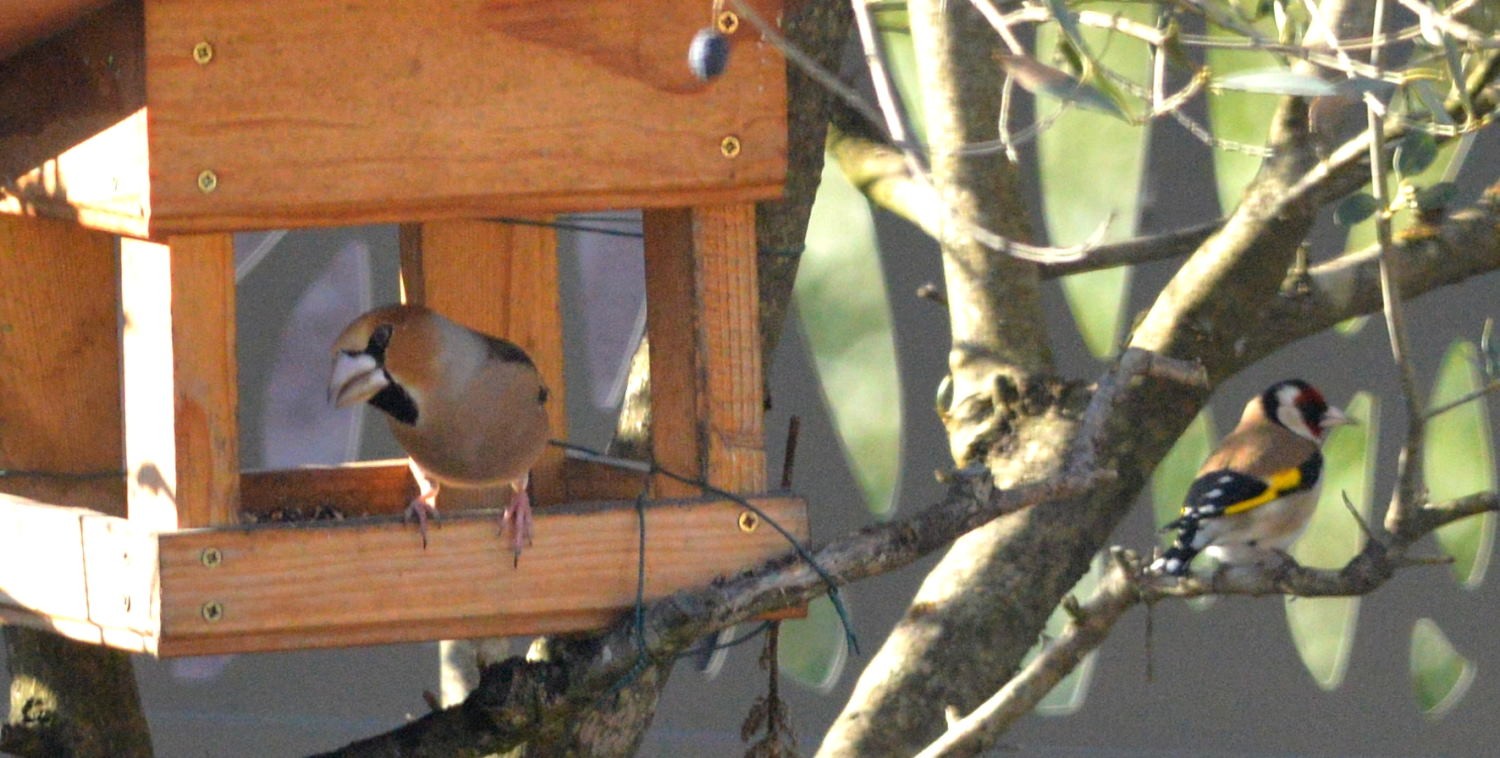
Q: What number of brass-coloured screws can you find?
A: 7